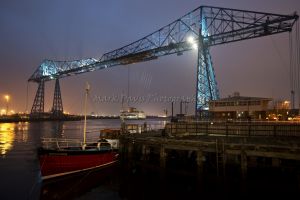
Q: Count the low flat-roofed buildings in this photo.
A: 1